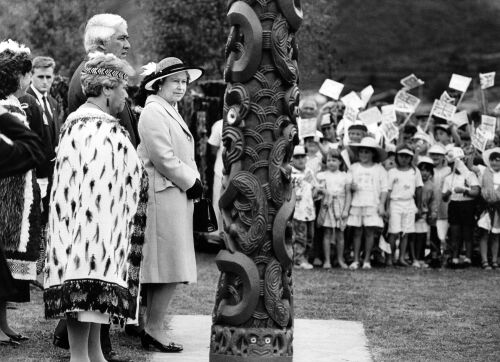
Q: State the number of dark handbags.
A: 1